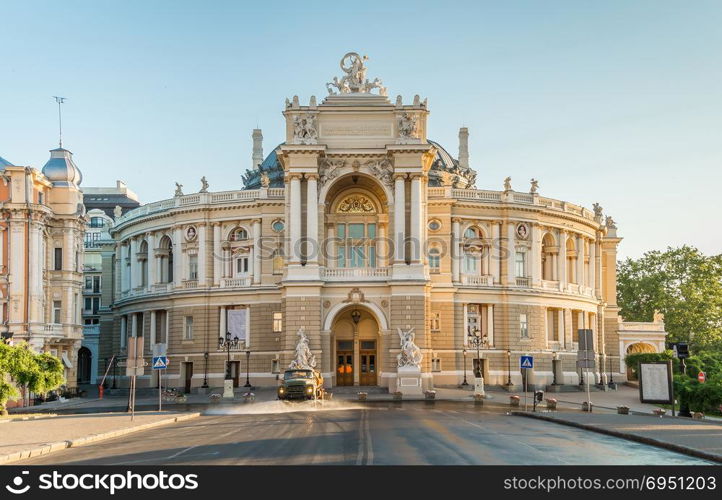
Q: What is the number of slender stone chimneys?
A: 2